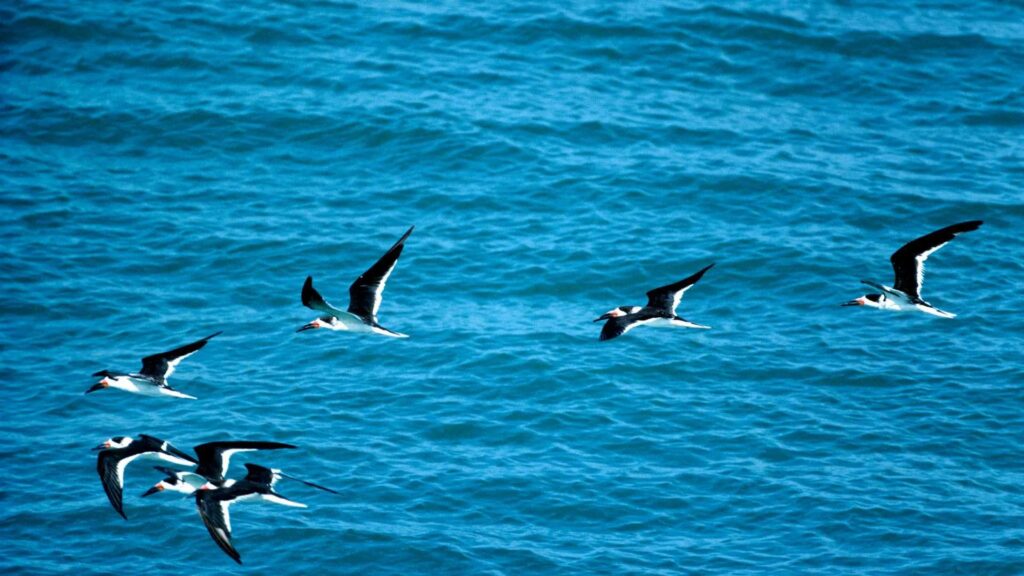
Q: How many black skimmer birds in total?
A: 7